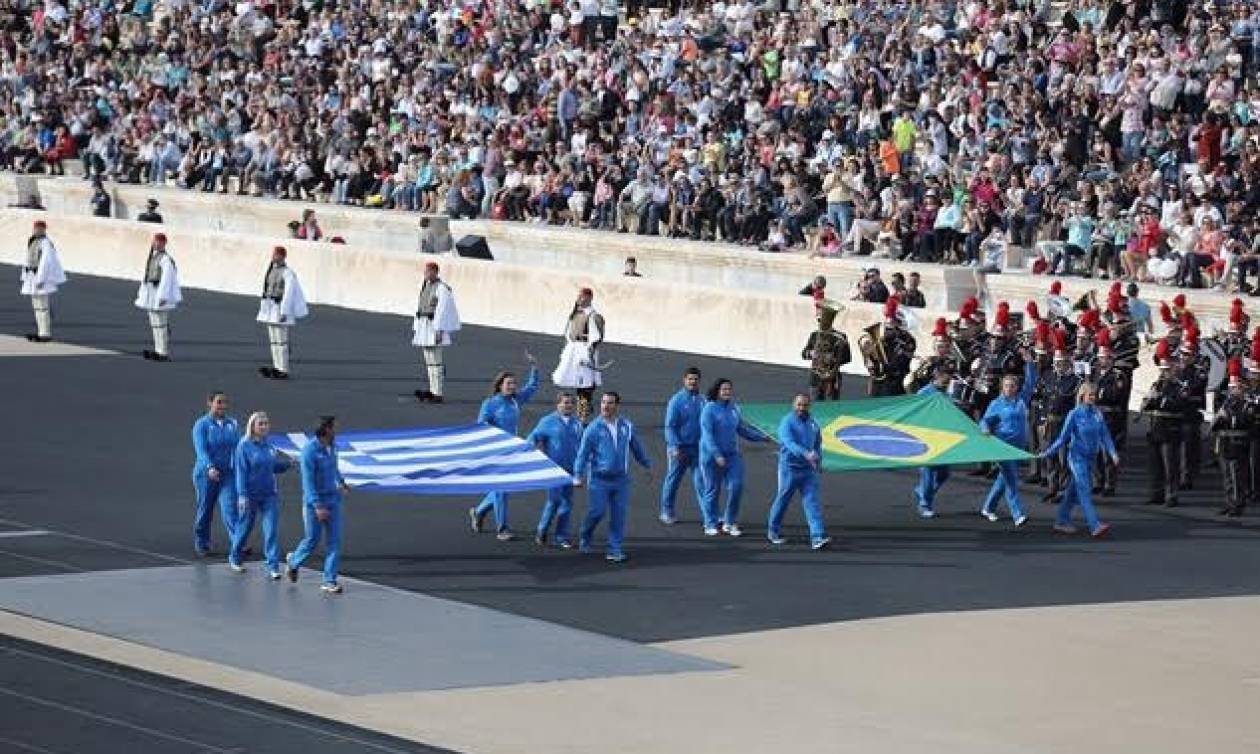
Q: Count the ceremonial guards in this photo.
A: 5